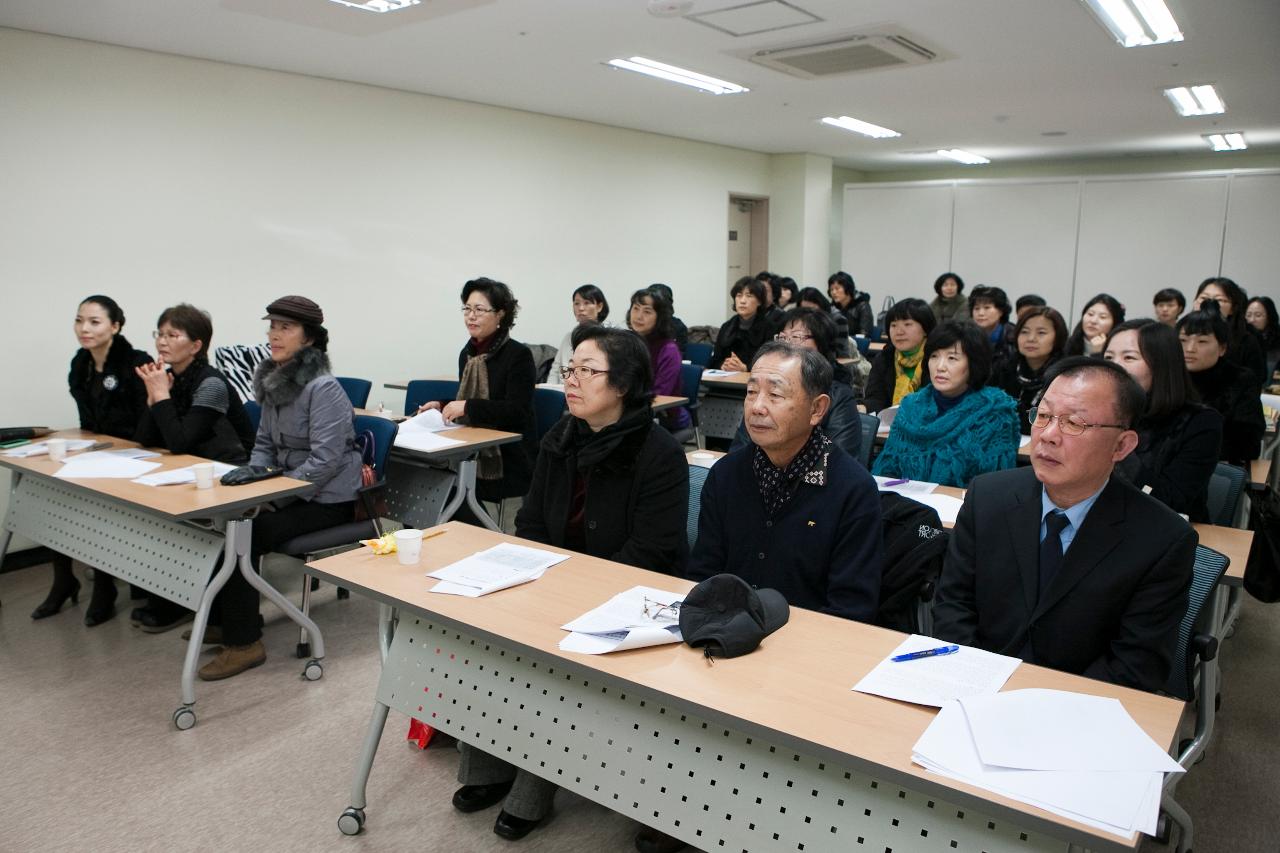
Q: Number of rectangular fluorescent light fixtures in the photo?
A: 7